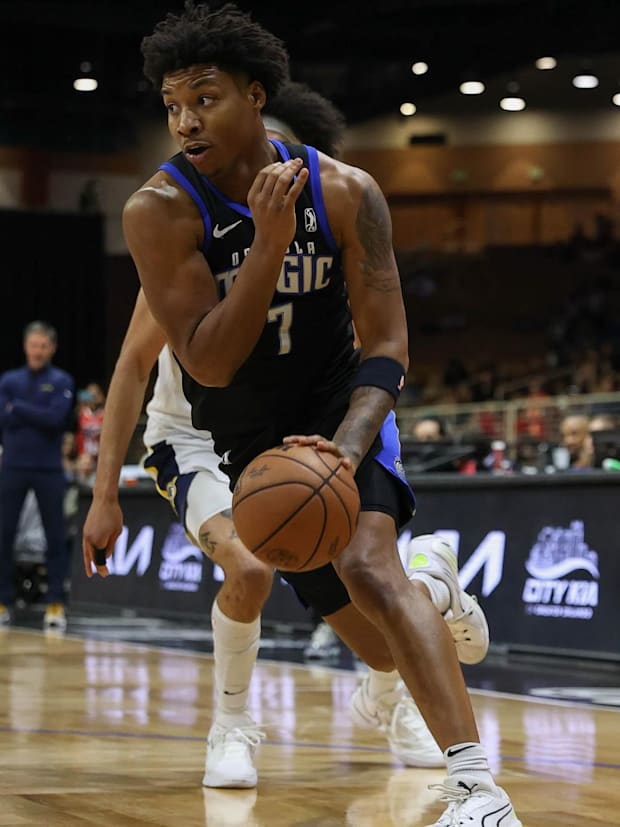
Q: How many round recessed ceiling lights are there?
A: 8